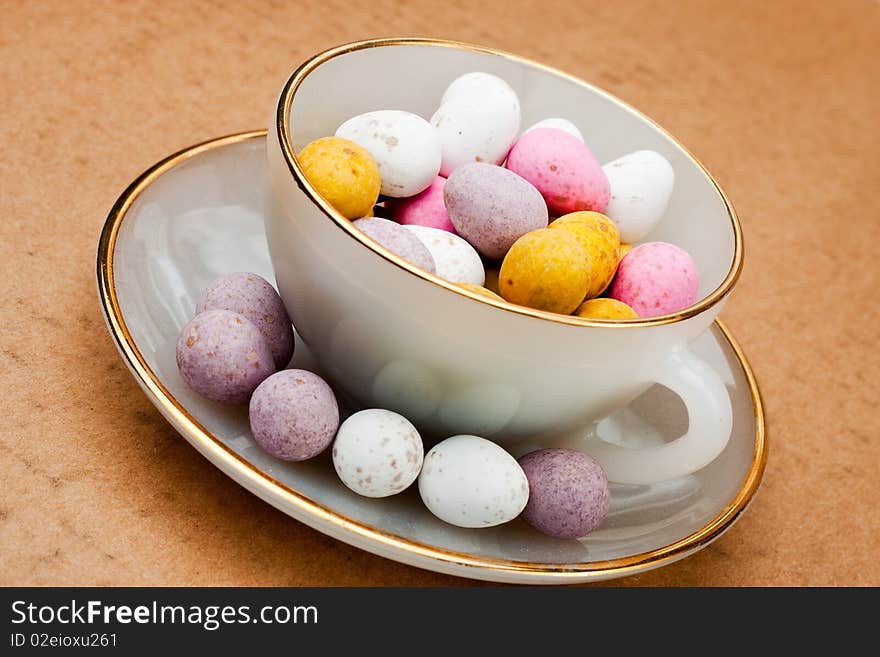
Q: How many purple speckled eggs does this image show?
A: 6